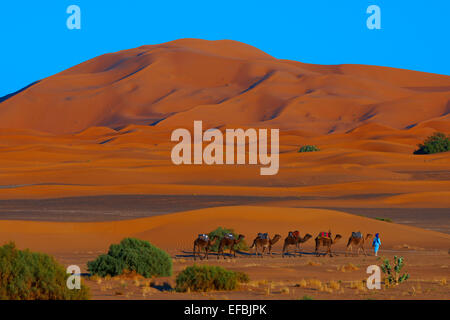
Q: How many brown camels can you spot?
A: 6